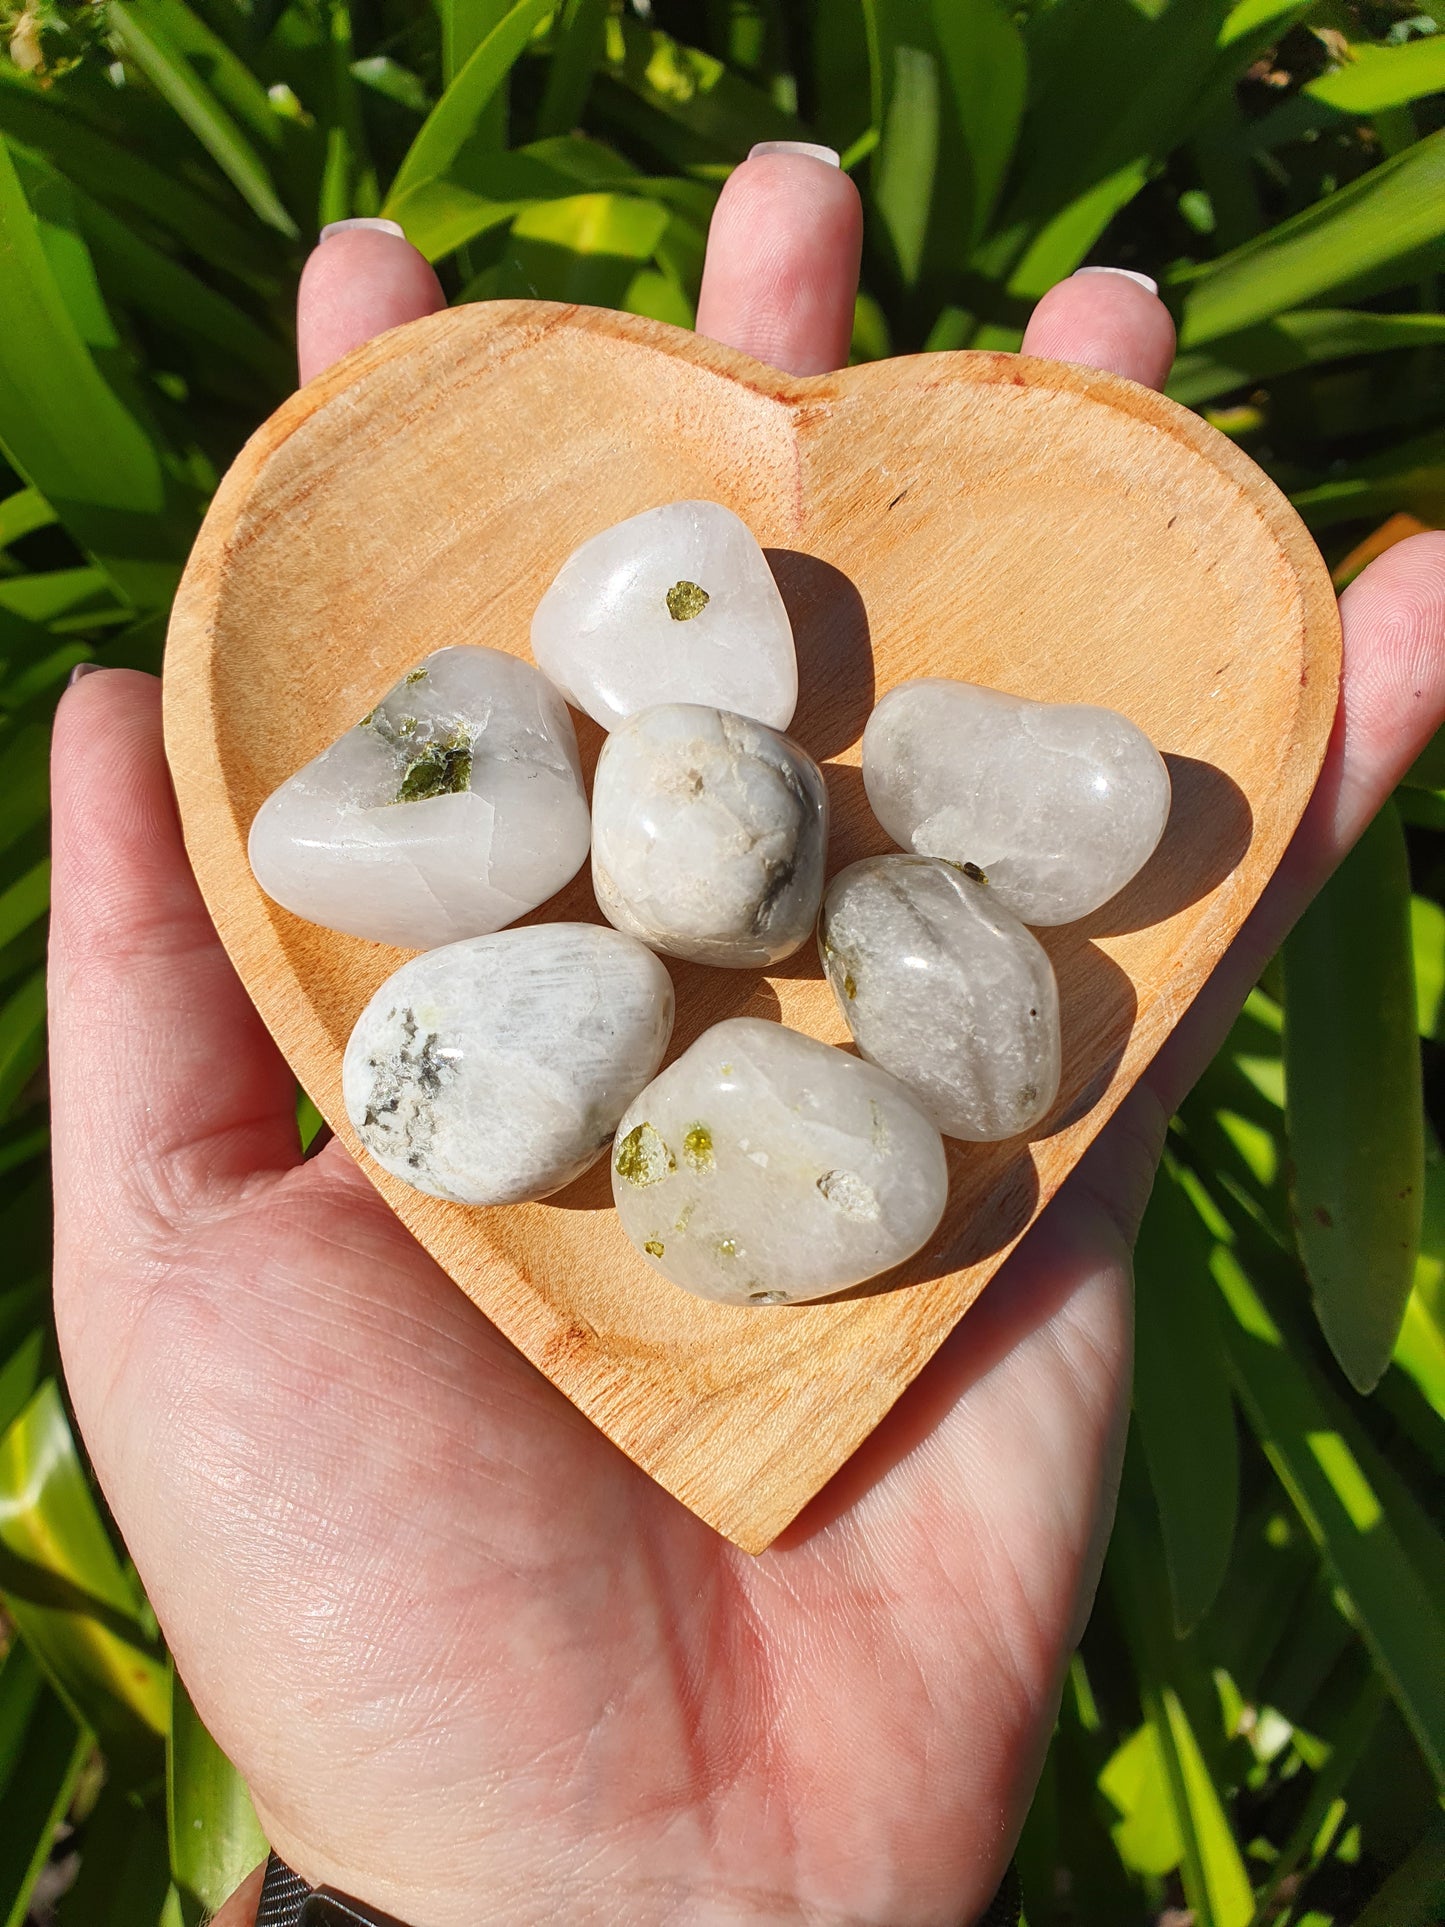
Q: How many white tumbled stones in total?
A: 7